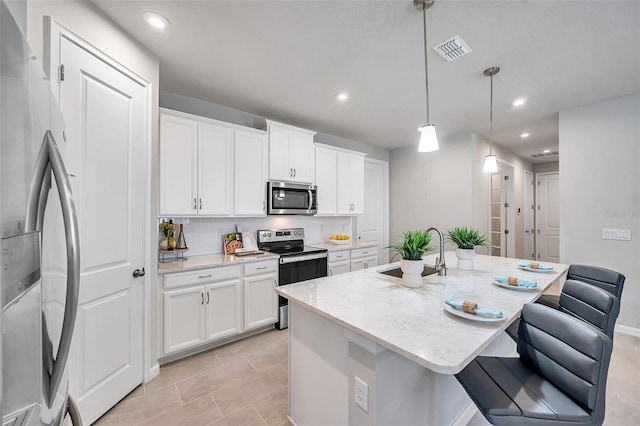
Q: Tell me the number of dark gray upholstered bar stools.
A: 3